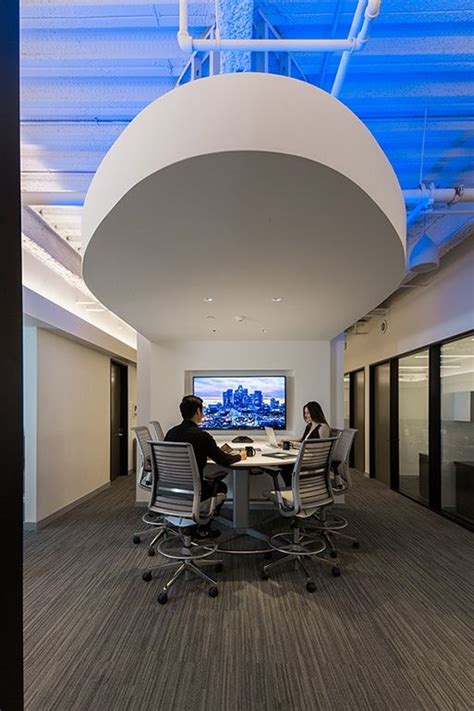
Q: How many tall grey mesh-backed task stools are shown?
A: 6